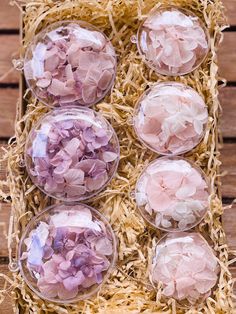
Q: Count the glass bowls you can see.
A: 7